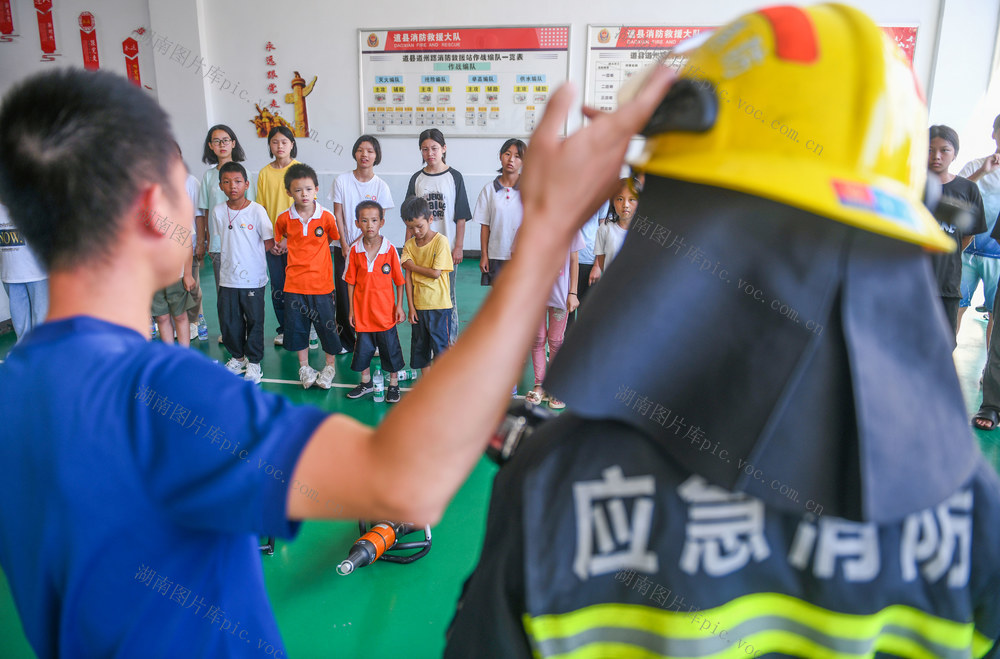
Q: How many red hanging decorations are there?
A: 4